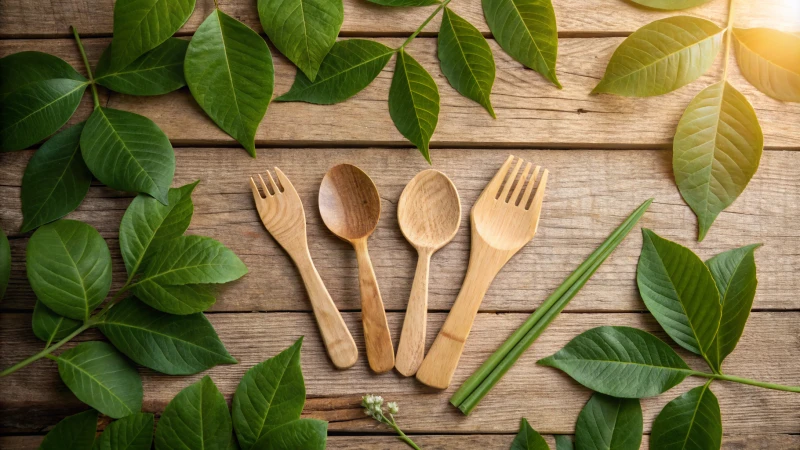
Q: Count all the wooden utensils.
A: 4